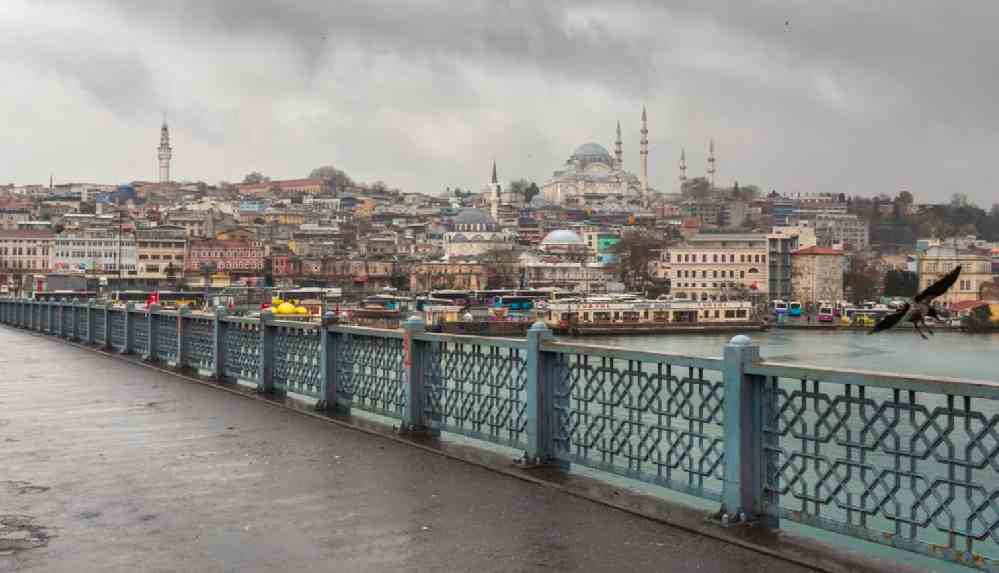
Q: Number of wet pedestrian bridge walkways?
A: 1